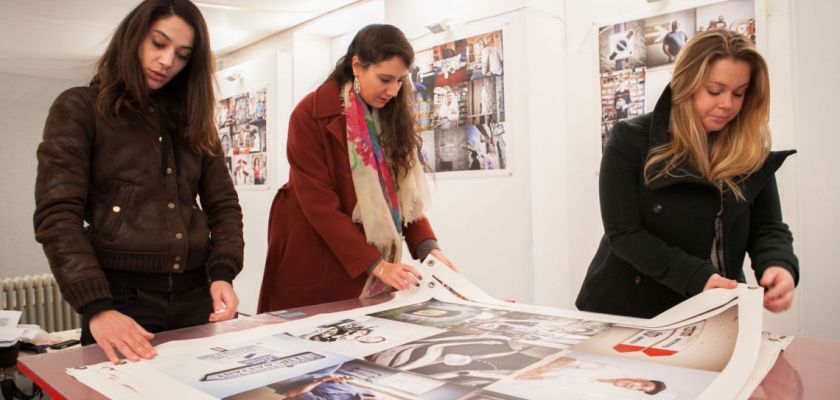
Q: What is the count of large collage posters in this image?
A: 4